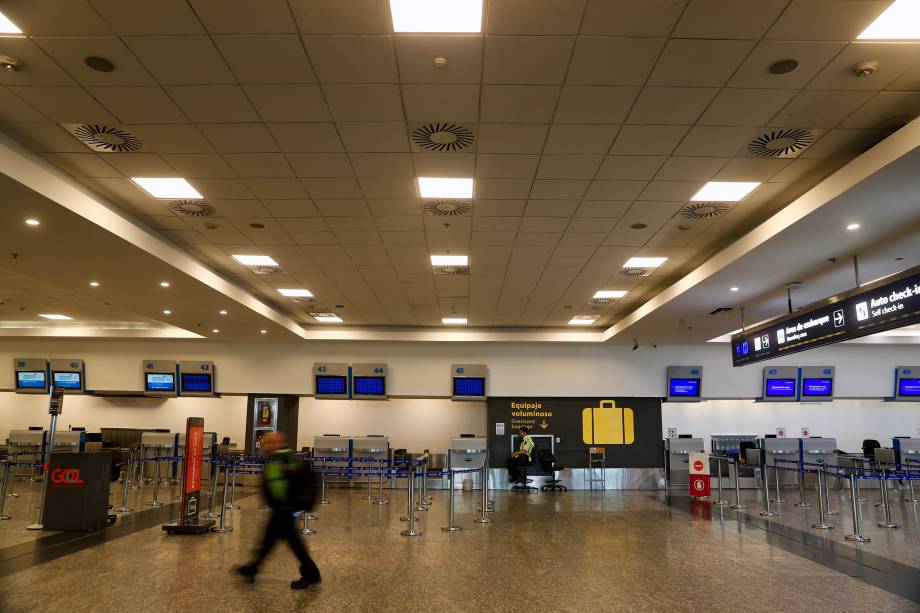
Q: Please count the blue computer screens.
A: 11